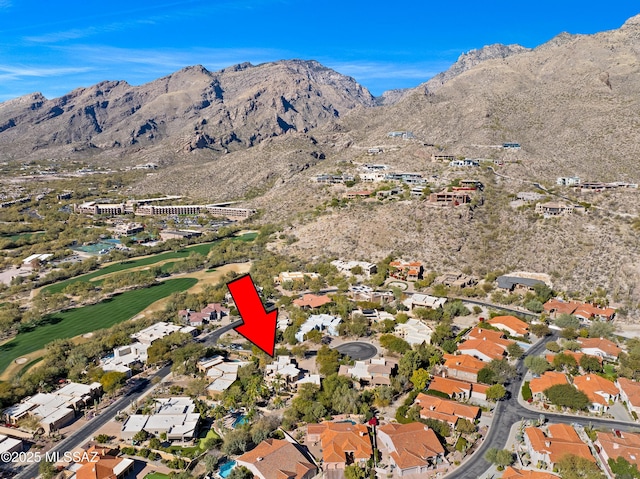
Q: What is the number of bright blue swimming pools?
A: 2